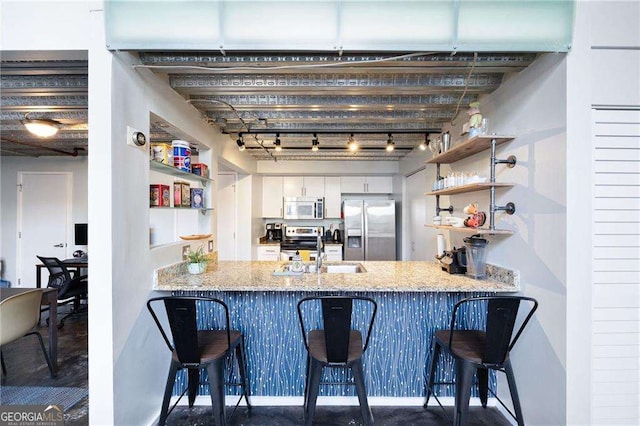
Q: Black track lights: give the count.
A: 6